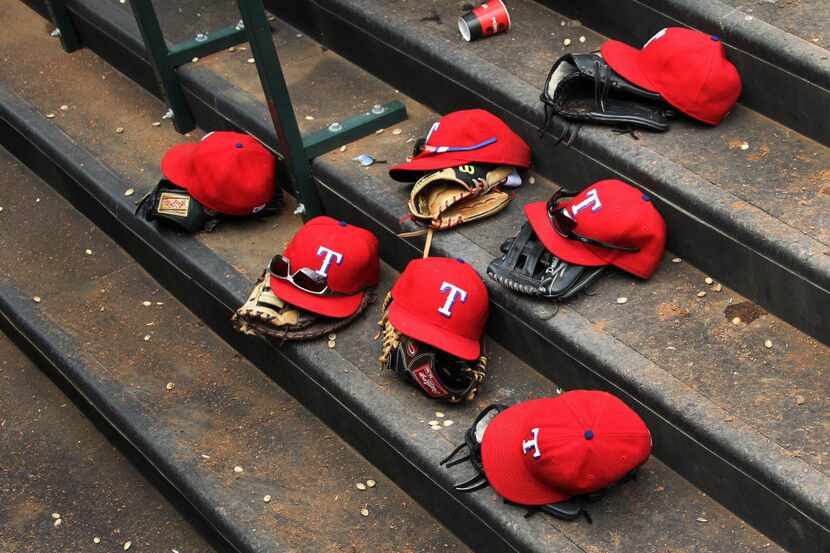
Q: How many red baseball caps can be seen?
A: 7